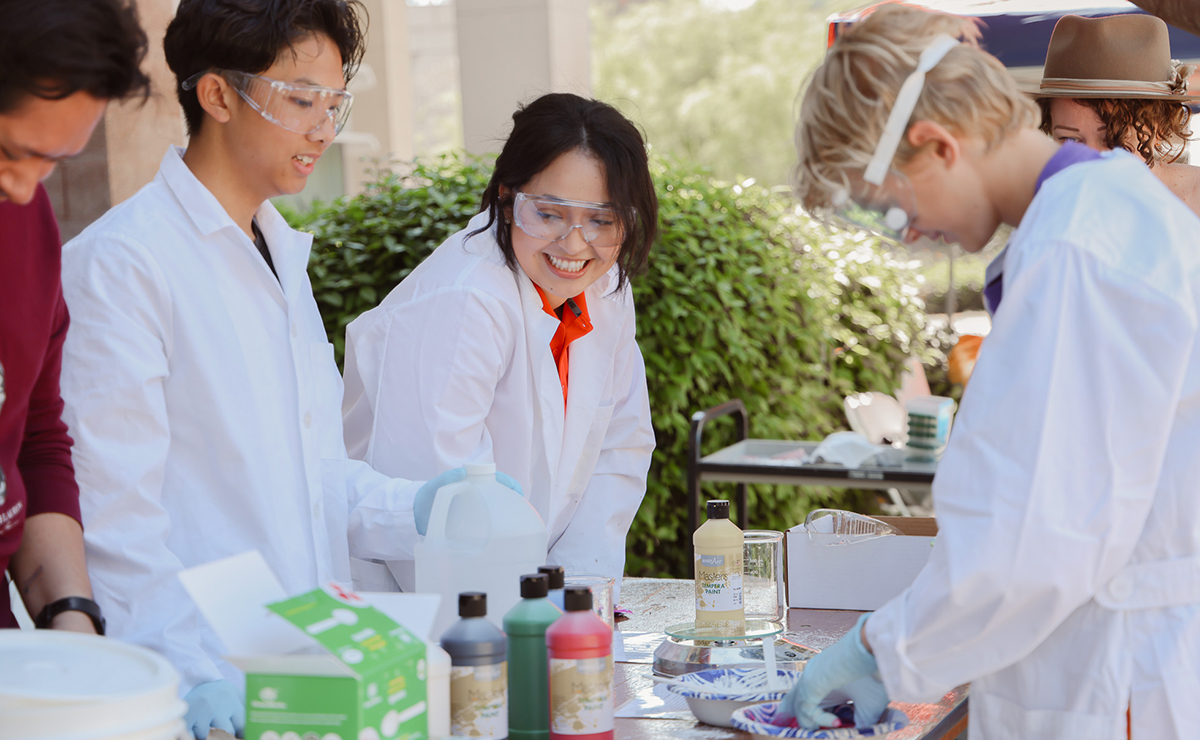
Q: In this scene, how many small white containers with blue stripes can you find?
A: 2